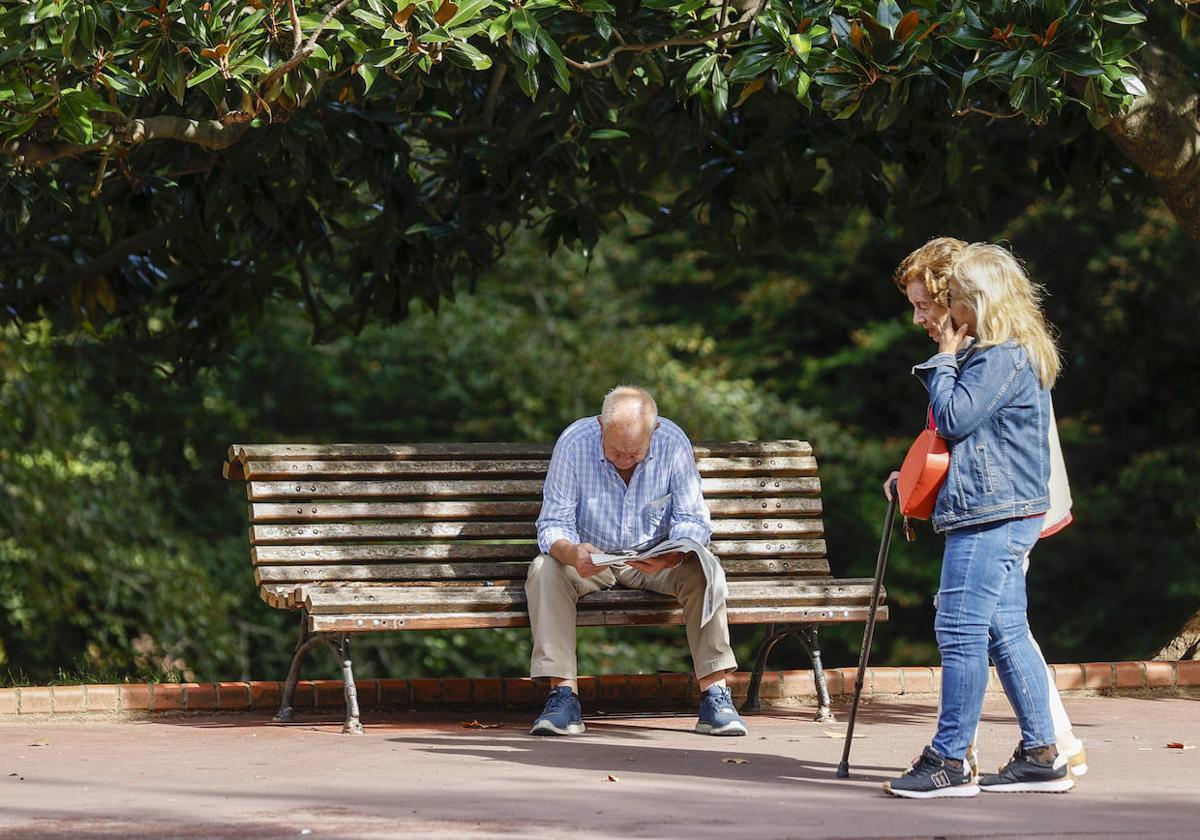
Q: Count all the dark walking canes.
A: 1